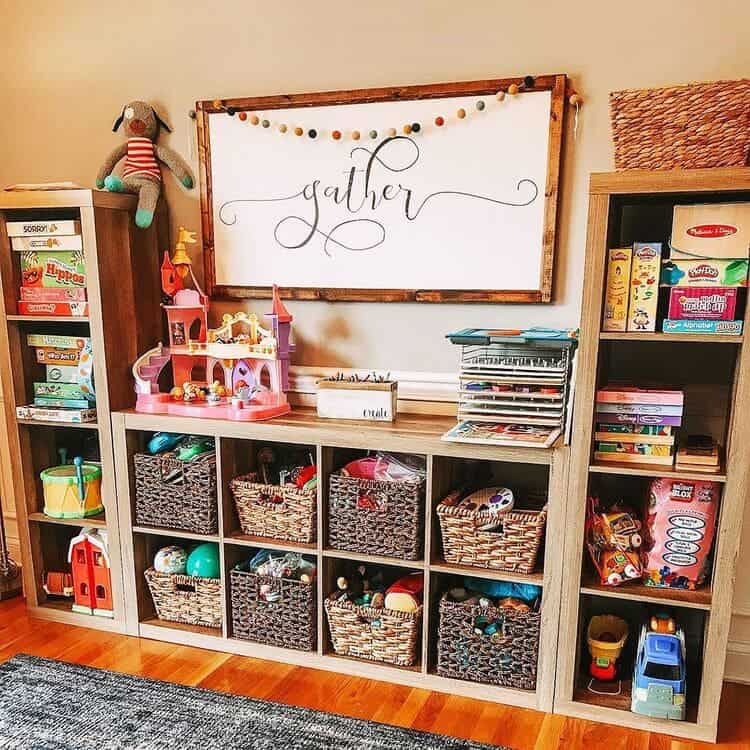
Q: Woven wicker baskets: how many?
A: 9